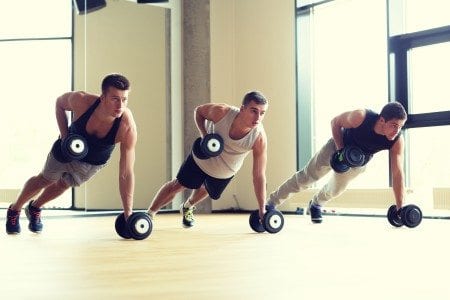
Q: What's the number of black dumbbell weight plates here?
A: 12